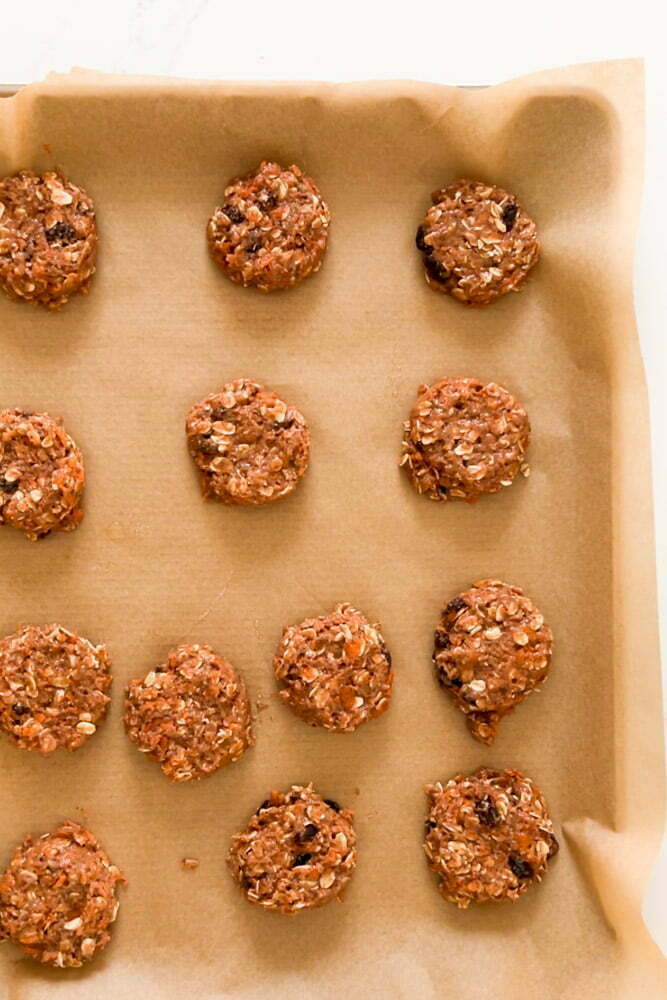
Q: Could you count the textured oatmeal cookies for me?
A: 13